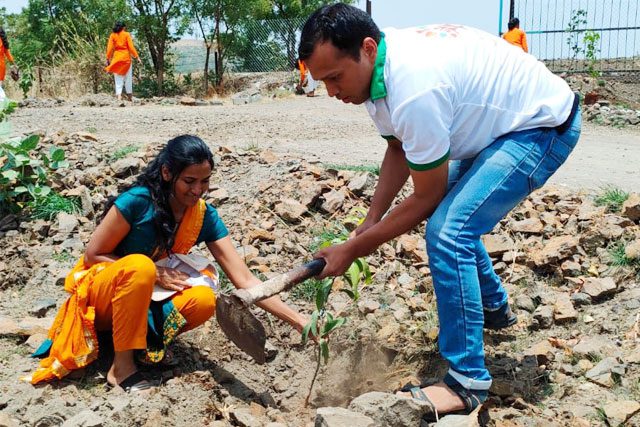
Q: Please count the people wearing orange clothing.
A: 5